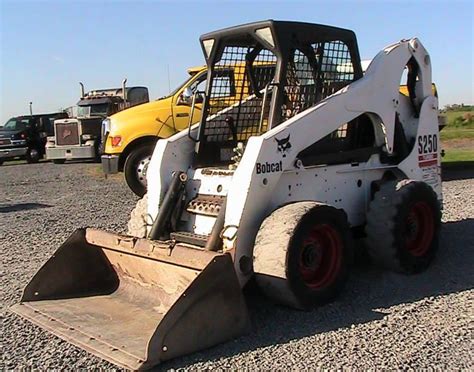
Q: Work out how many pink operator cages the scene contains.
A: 0